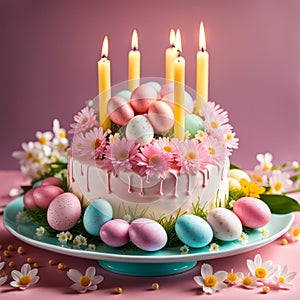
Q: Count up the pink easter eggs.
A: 12